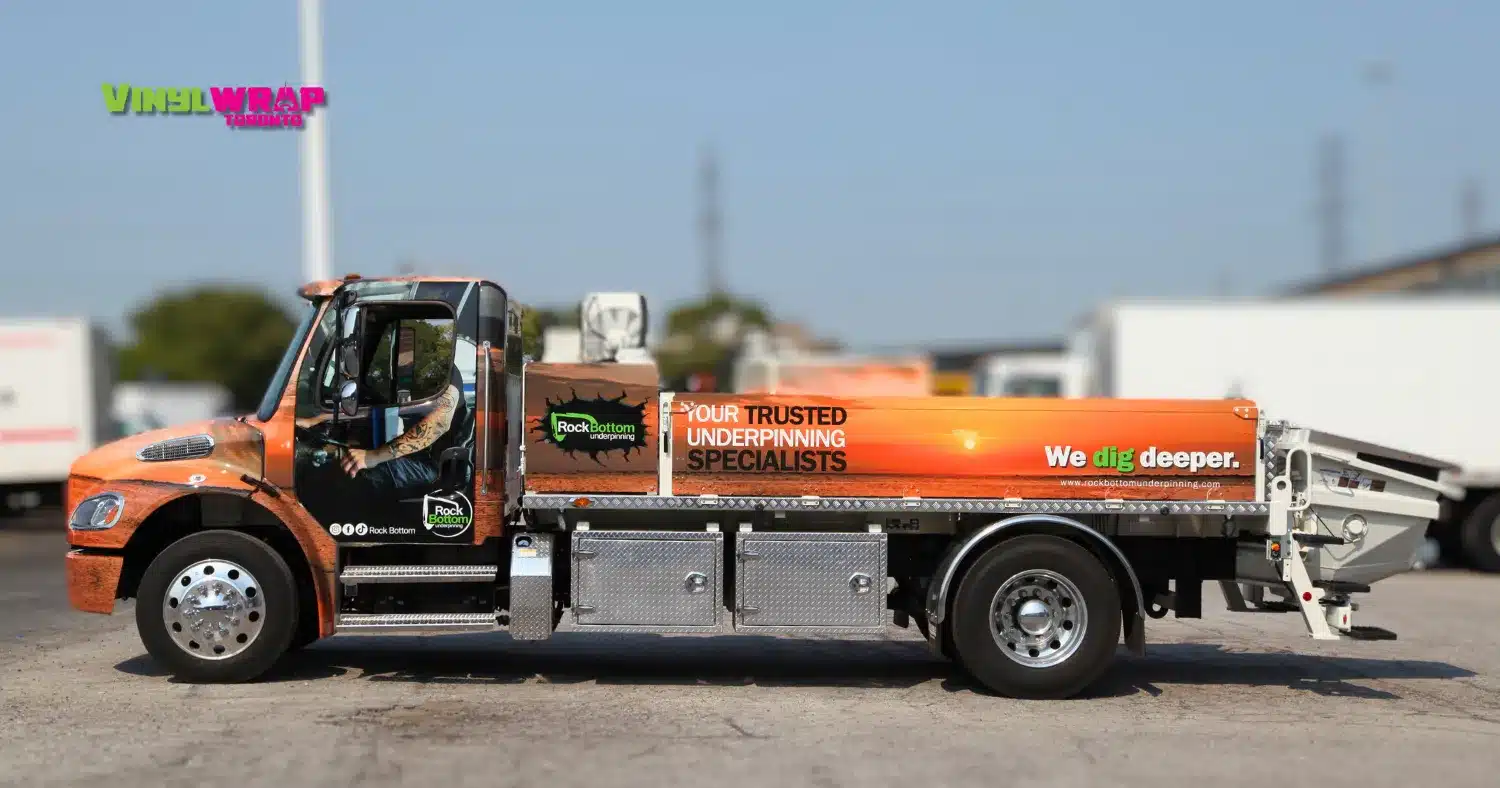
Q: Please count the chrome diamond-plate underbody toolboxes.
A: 2